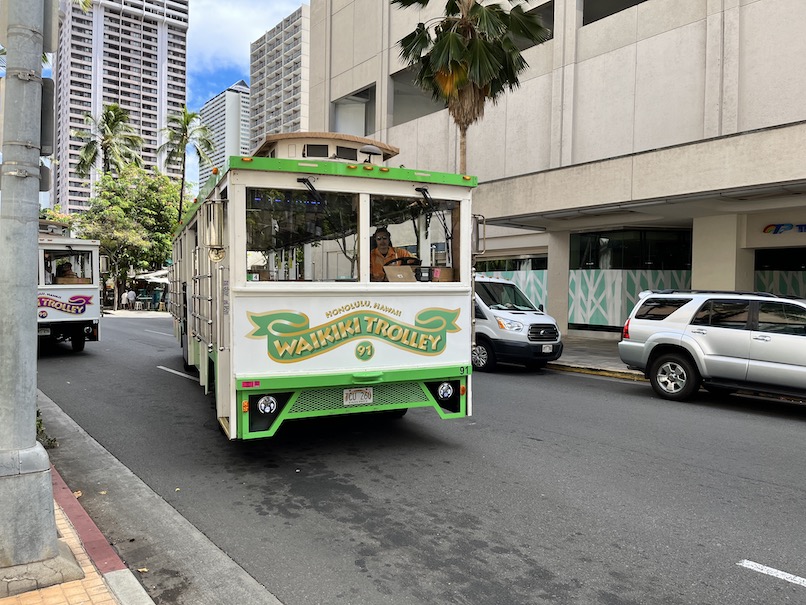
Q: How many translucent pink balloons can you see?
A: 0